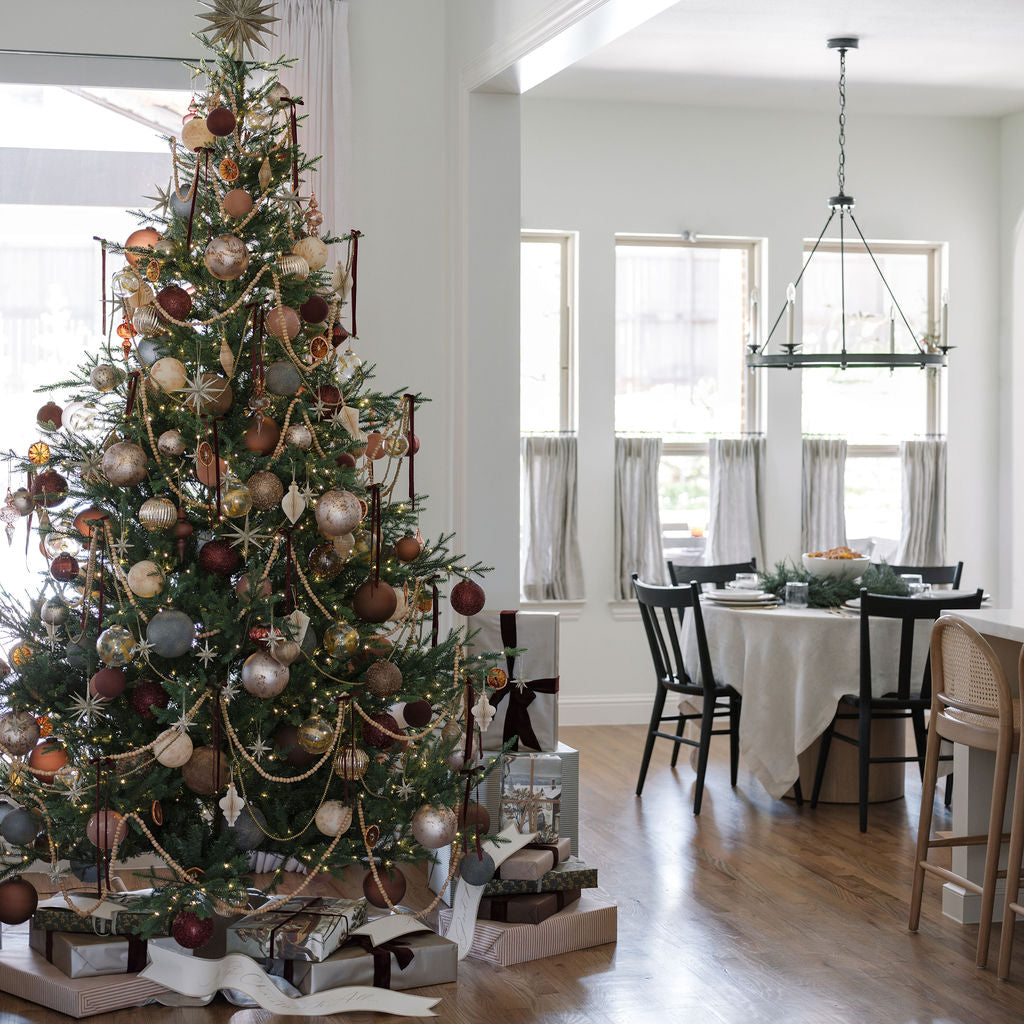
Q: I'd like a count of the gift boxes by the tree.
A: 12